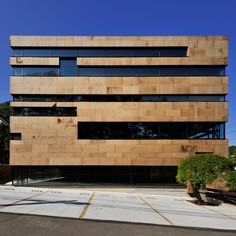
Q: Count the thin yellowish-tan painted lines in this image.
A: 4